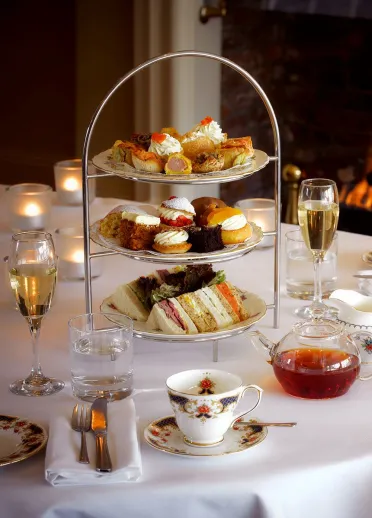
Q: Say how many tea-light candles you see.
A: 4